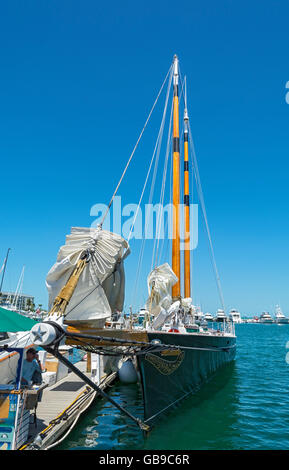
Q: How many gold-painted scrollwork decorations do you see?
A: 1